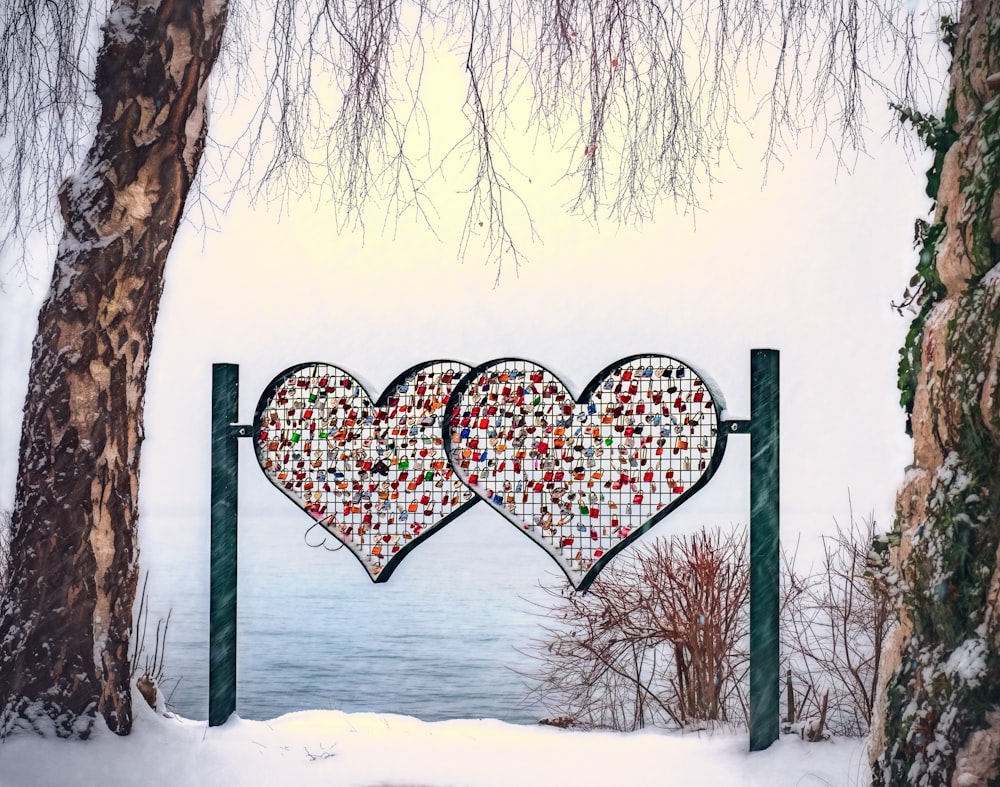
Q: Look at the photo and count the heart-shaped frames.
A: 2